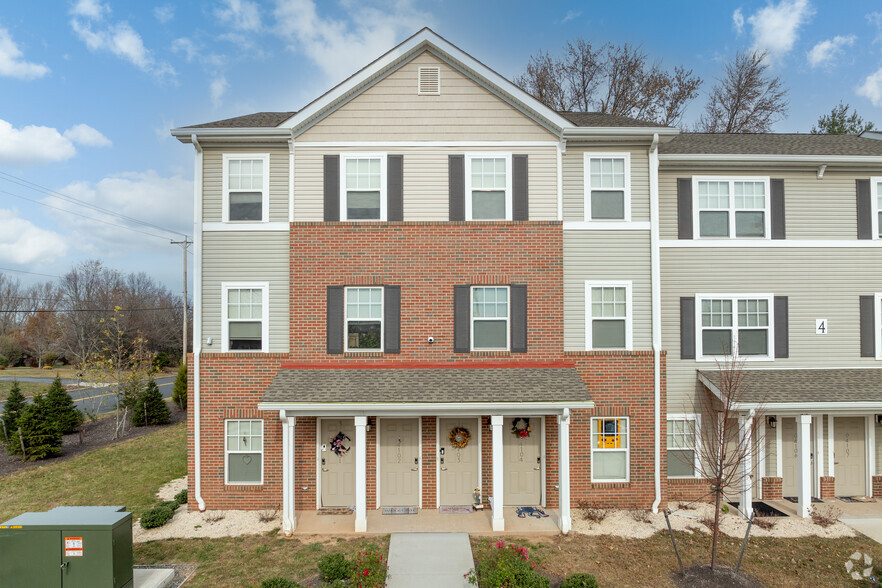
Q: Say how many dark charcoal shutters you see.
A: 14